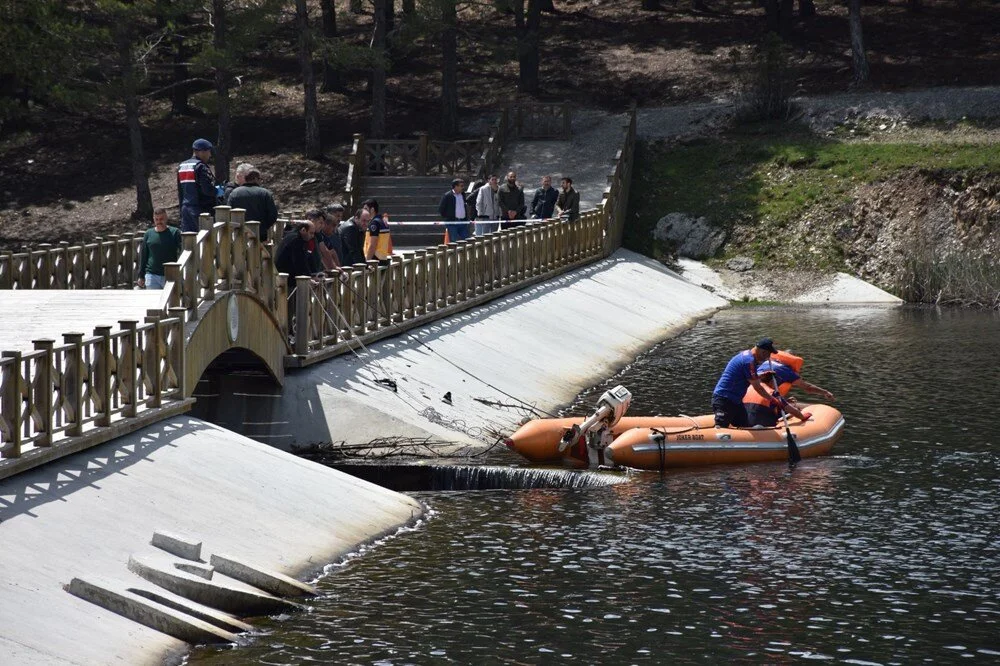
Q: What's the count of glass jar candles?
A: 0